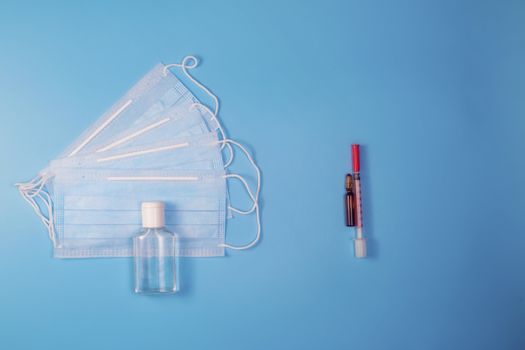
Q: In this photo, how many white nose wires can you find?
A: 4